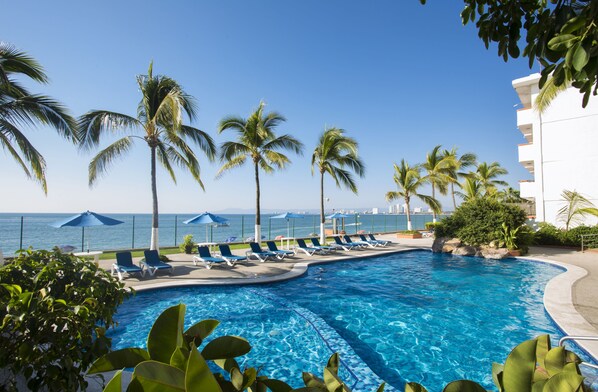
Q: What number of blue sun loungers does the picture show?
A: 12